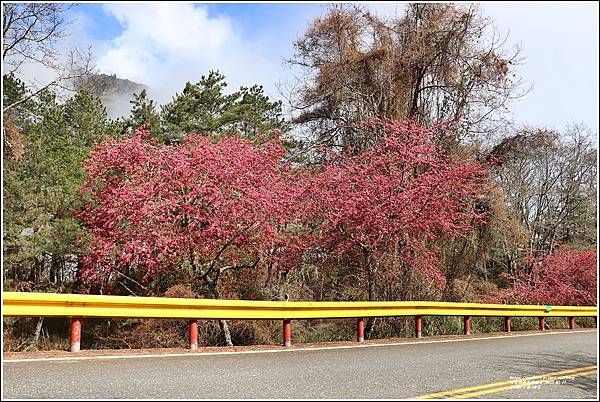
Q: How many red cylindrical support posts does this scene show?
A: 9